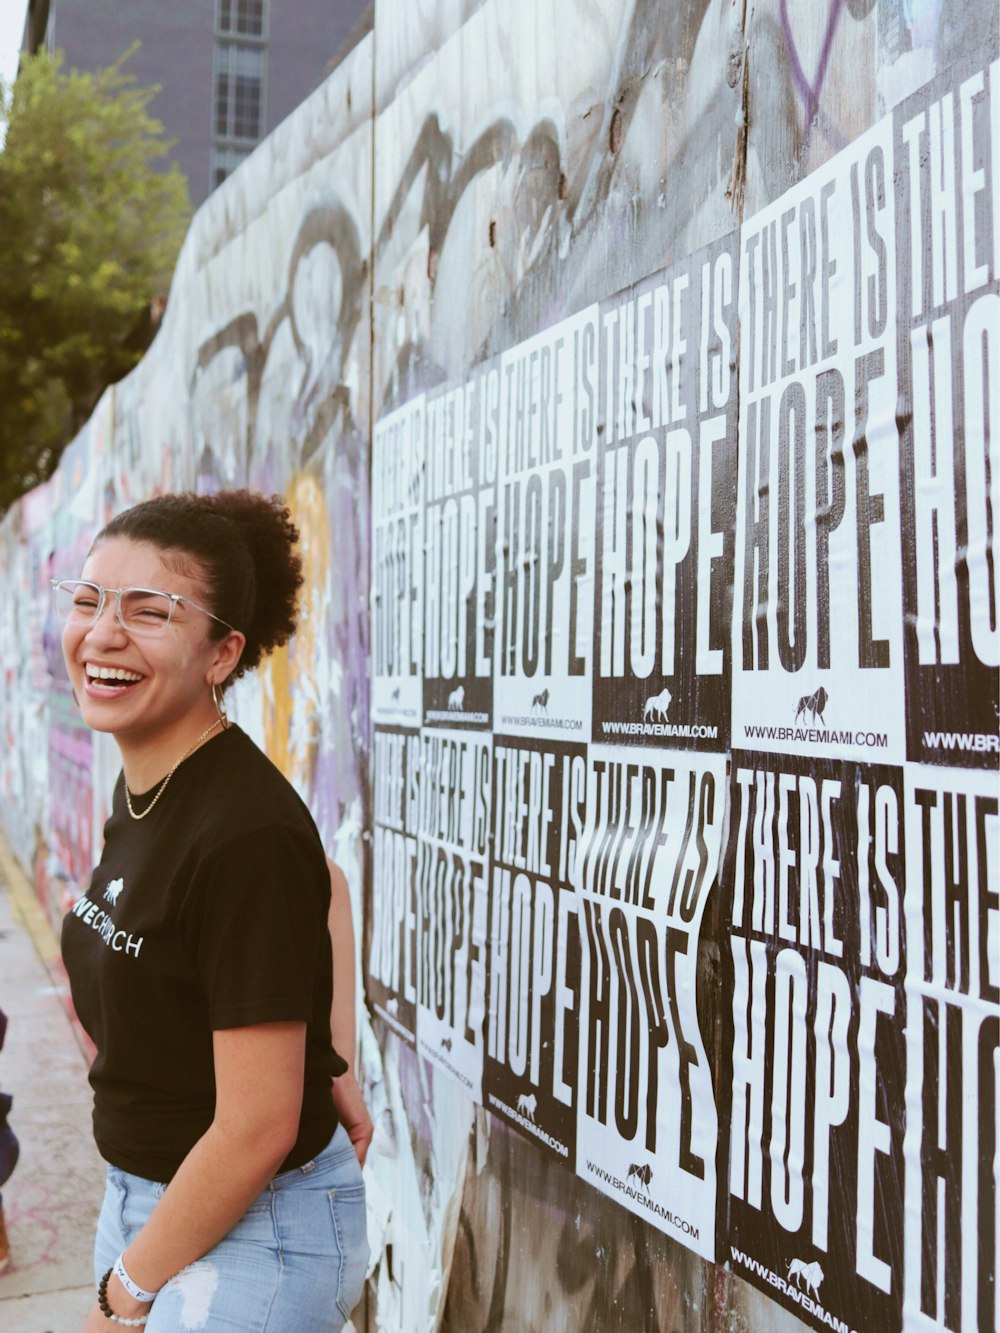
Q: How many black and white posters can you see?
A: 12